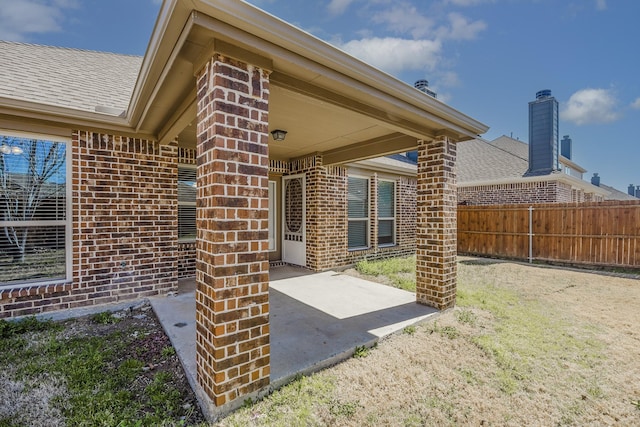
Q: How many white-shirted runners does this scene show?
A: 0